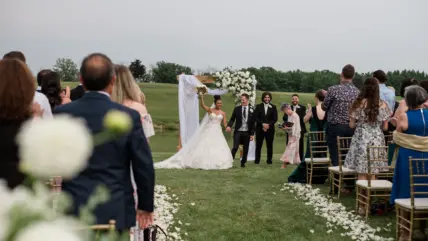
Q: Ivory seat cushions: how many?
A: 4